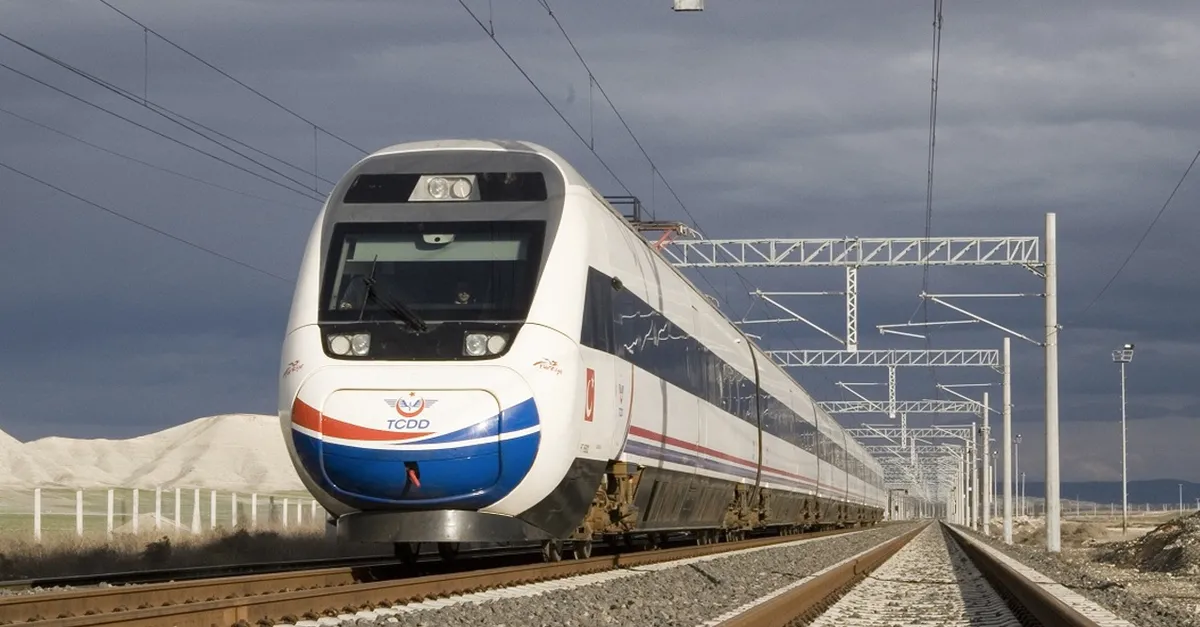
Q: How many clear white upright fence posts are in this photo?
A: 13